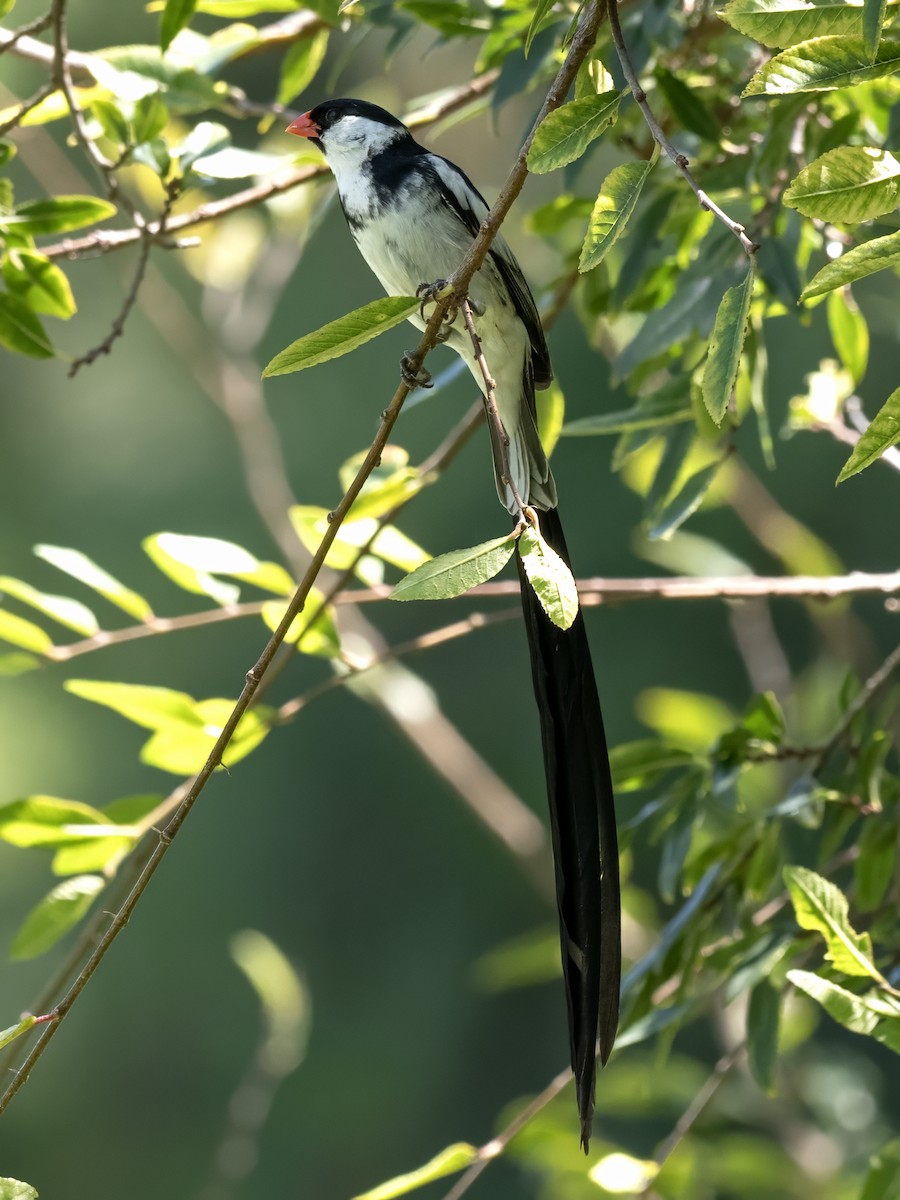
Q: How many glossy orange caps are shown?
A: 0